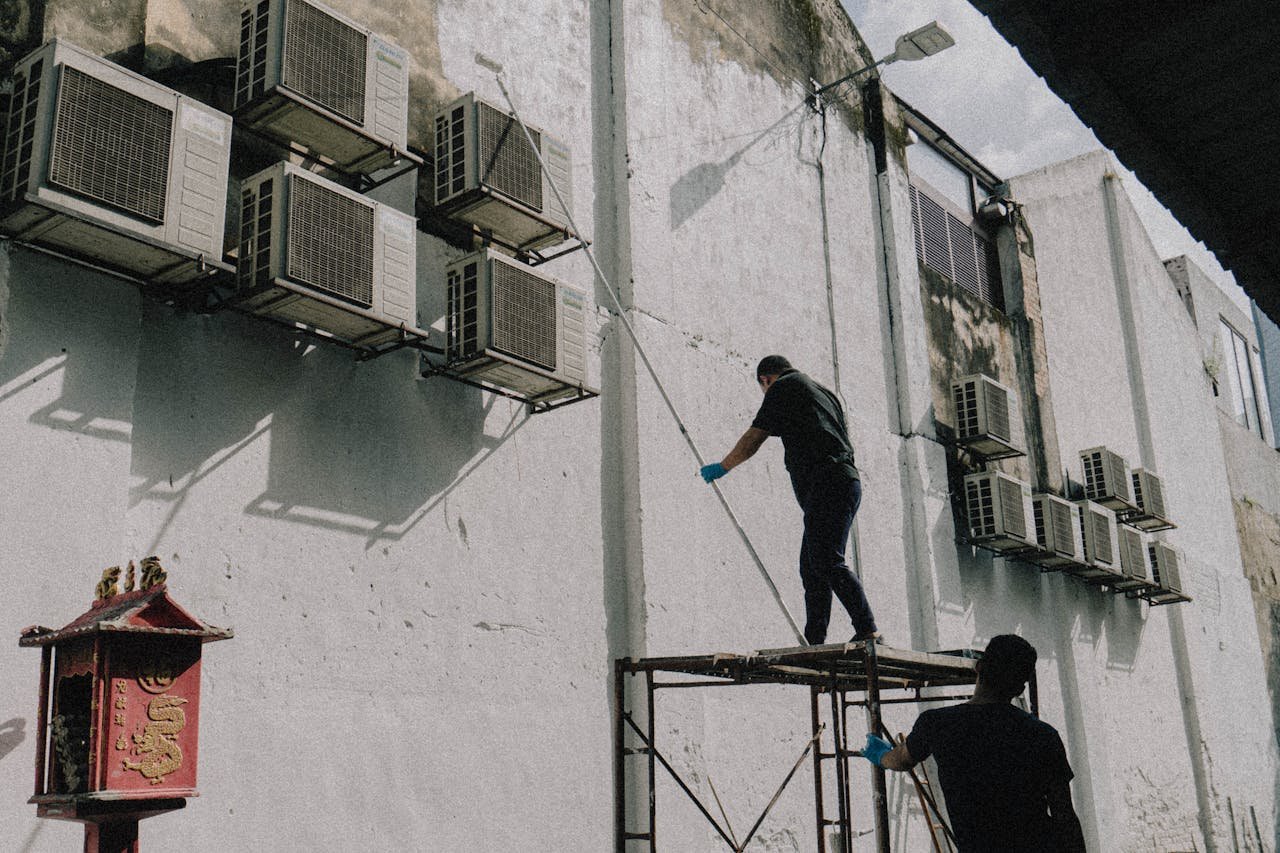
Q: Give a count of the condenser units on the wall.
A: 13